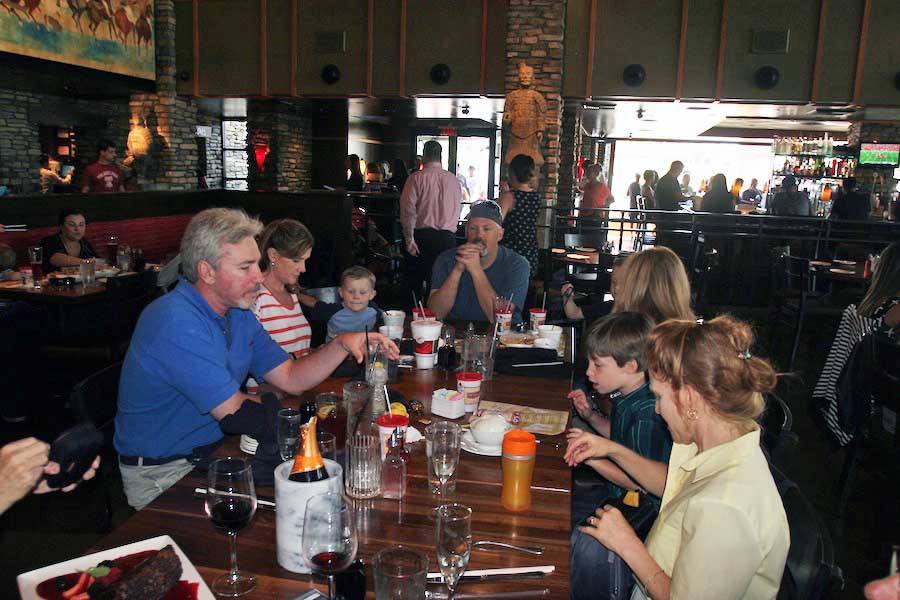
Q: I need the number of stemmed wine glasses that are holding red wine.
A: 2